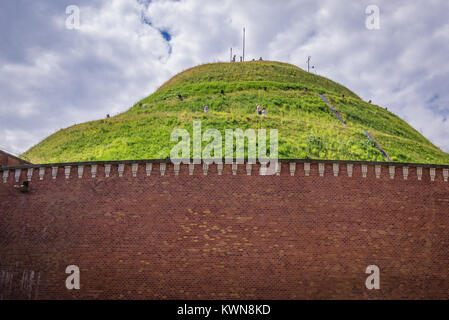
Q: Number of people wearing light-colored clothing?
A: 3